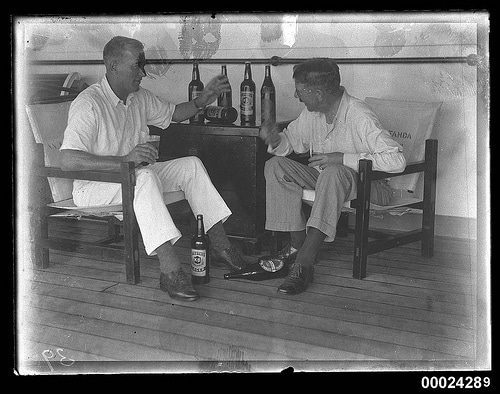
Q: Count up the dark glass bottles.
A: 7